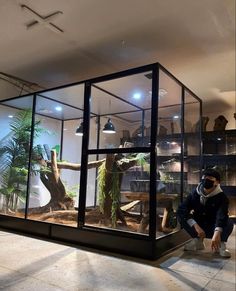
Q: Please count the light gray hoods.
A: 1